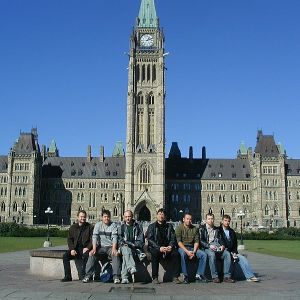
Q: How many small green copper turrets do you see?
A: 4